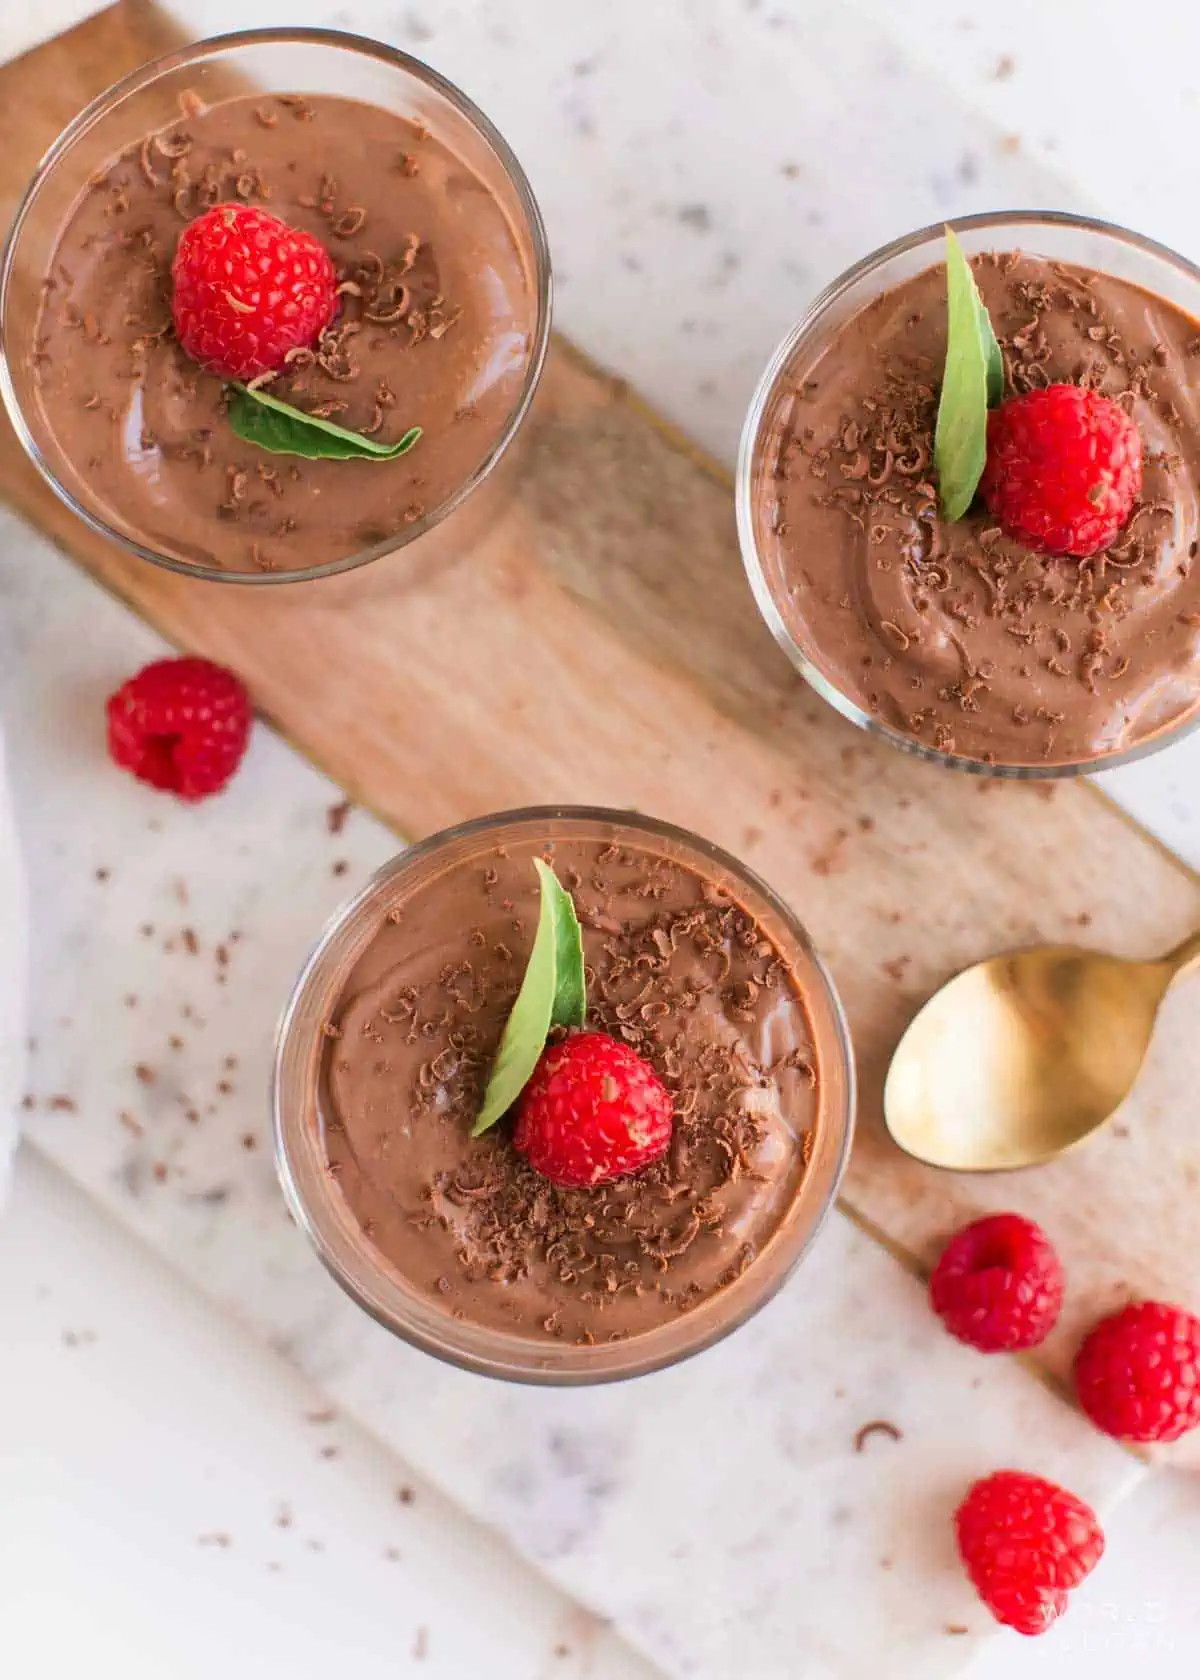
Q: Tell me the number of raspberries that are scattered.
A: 4